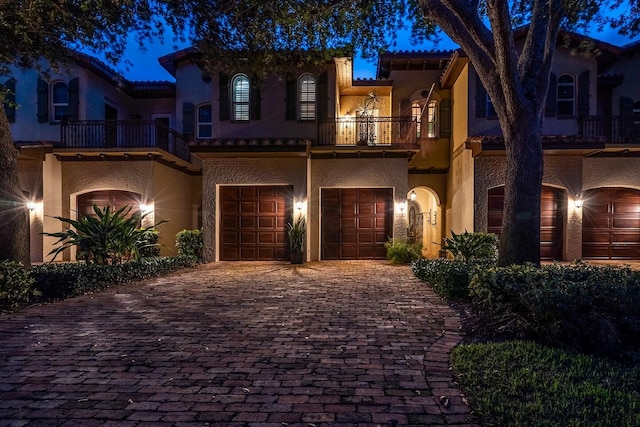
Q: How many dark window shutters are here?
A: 14